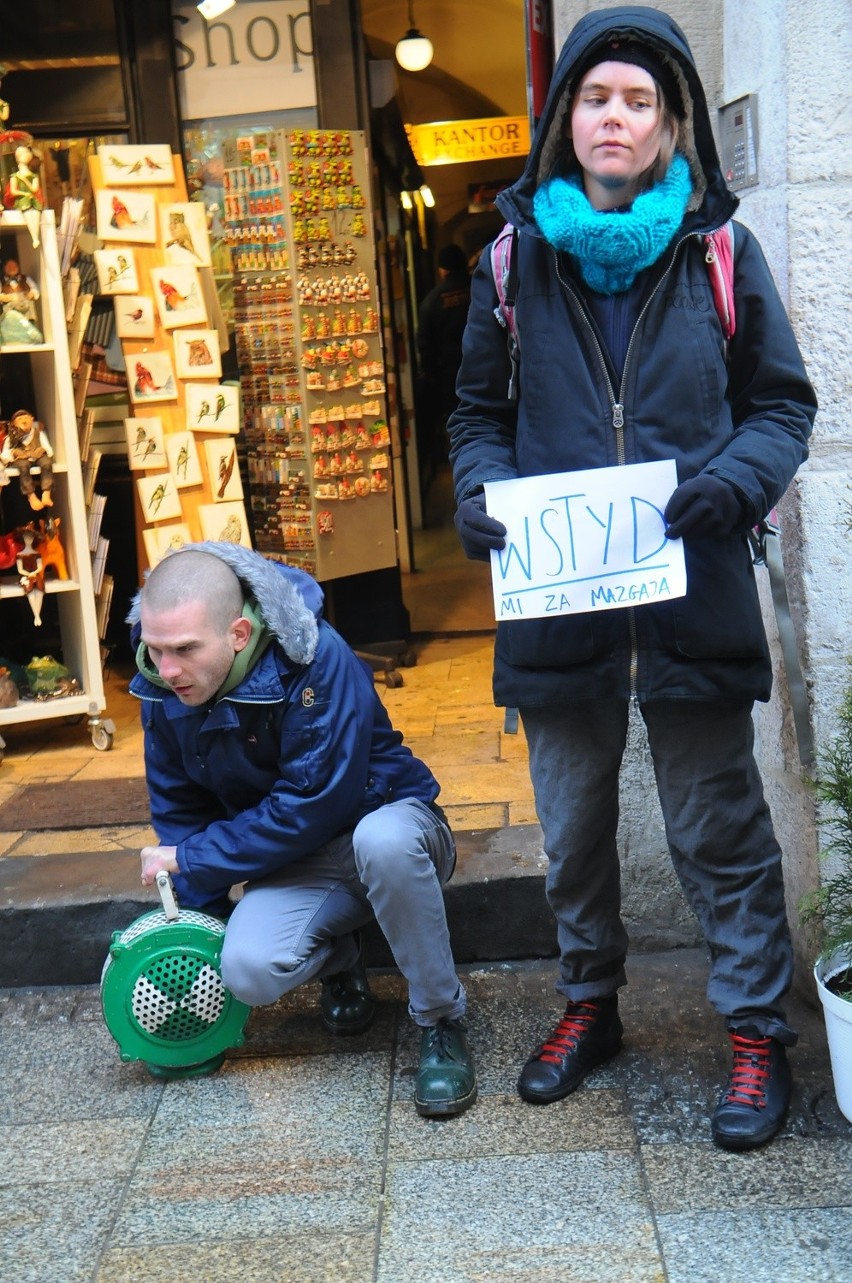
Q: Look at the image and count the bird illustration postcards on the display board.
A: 15